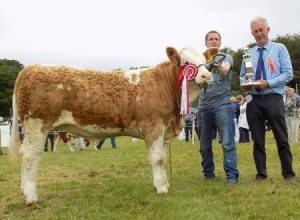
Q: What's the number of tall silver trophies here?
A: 1